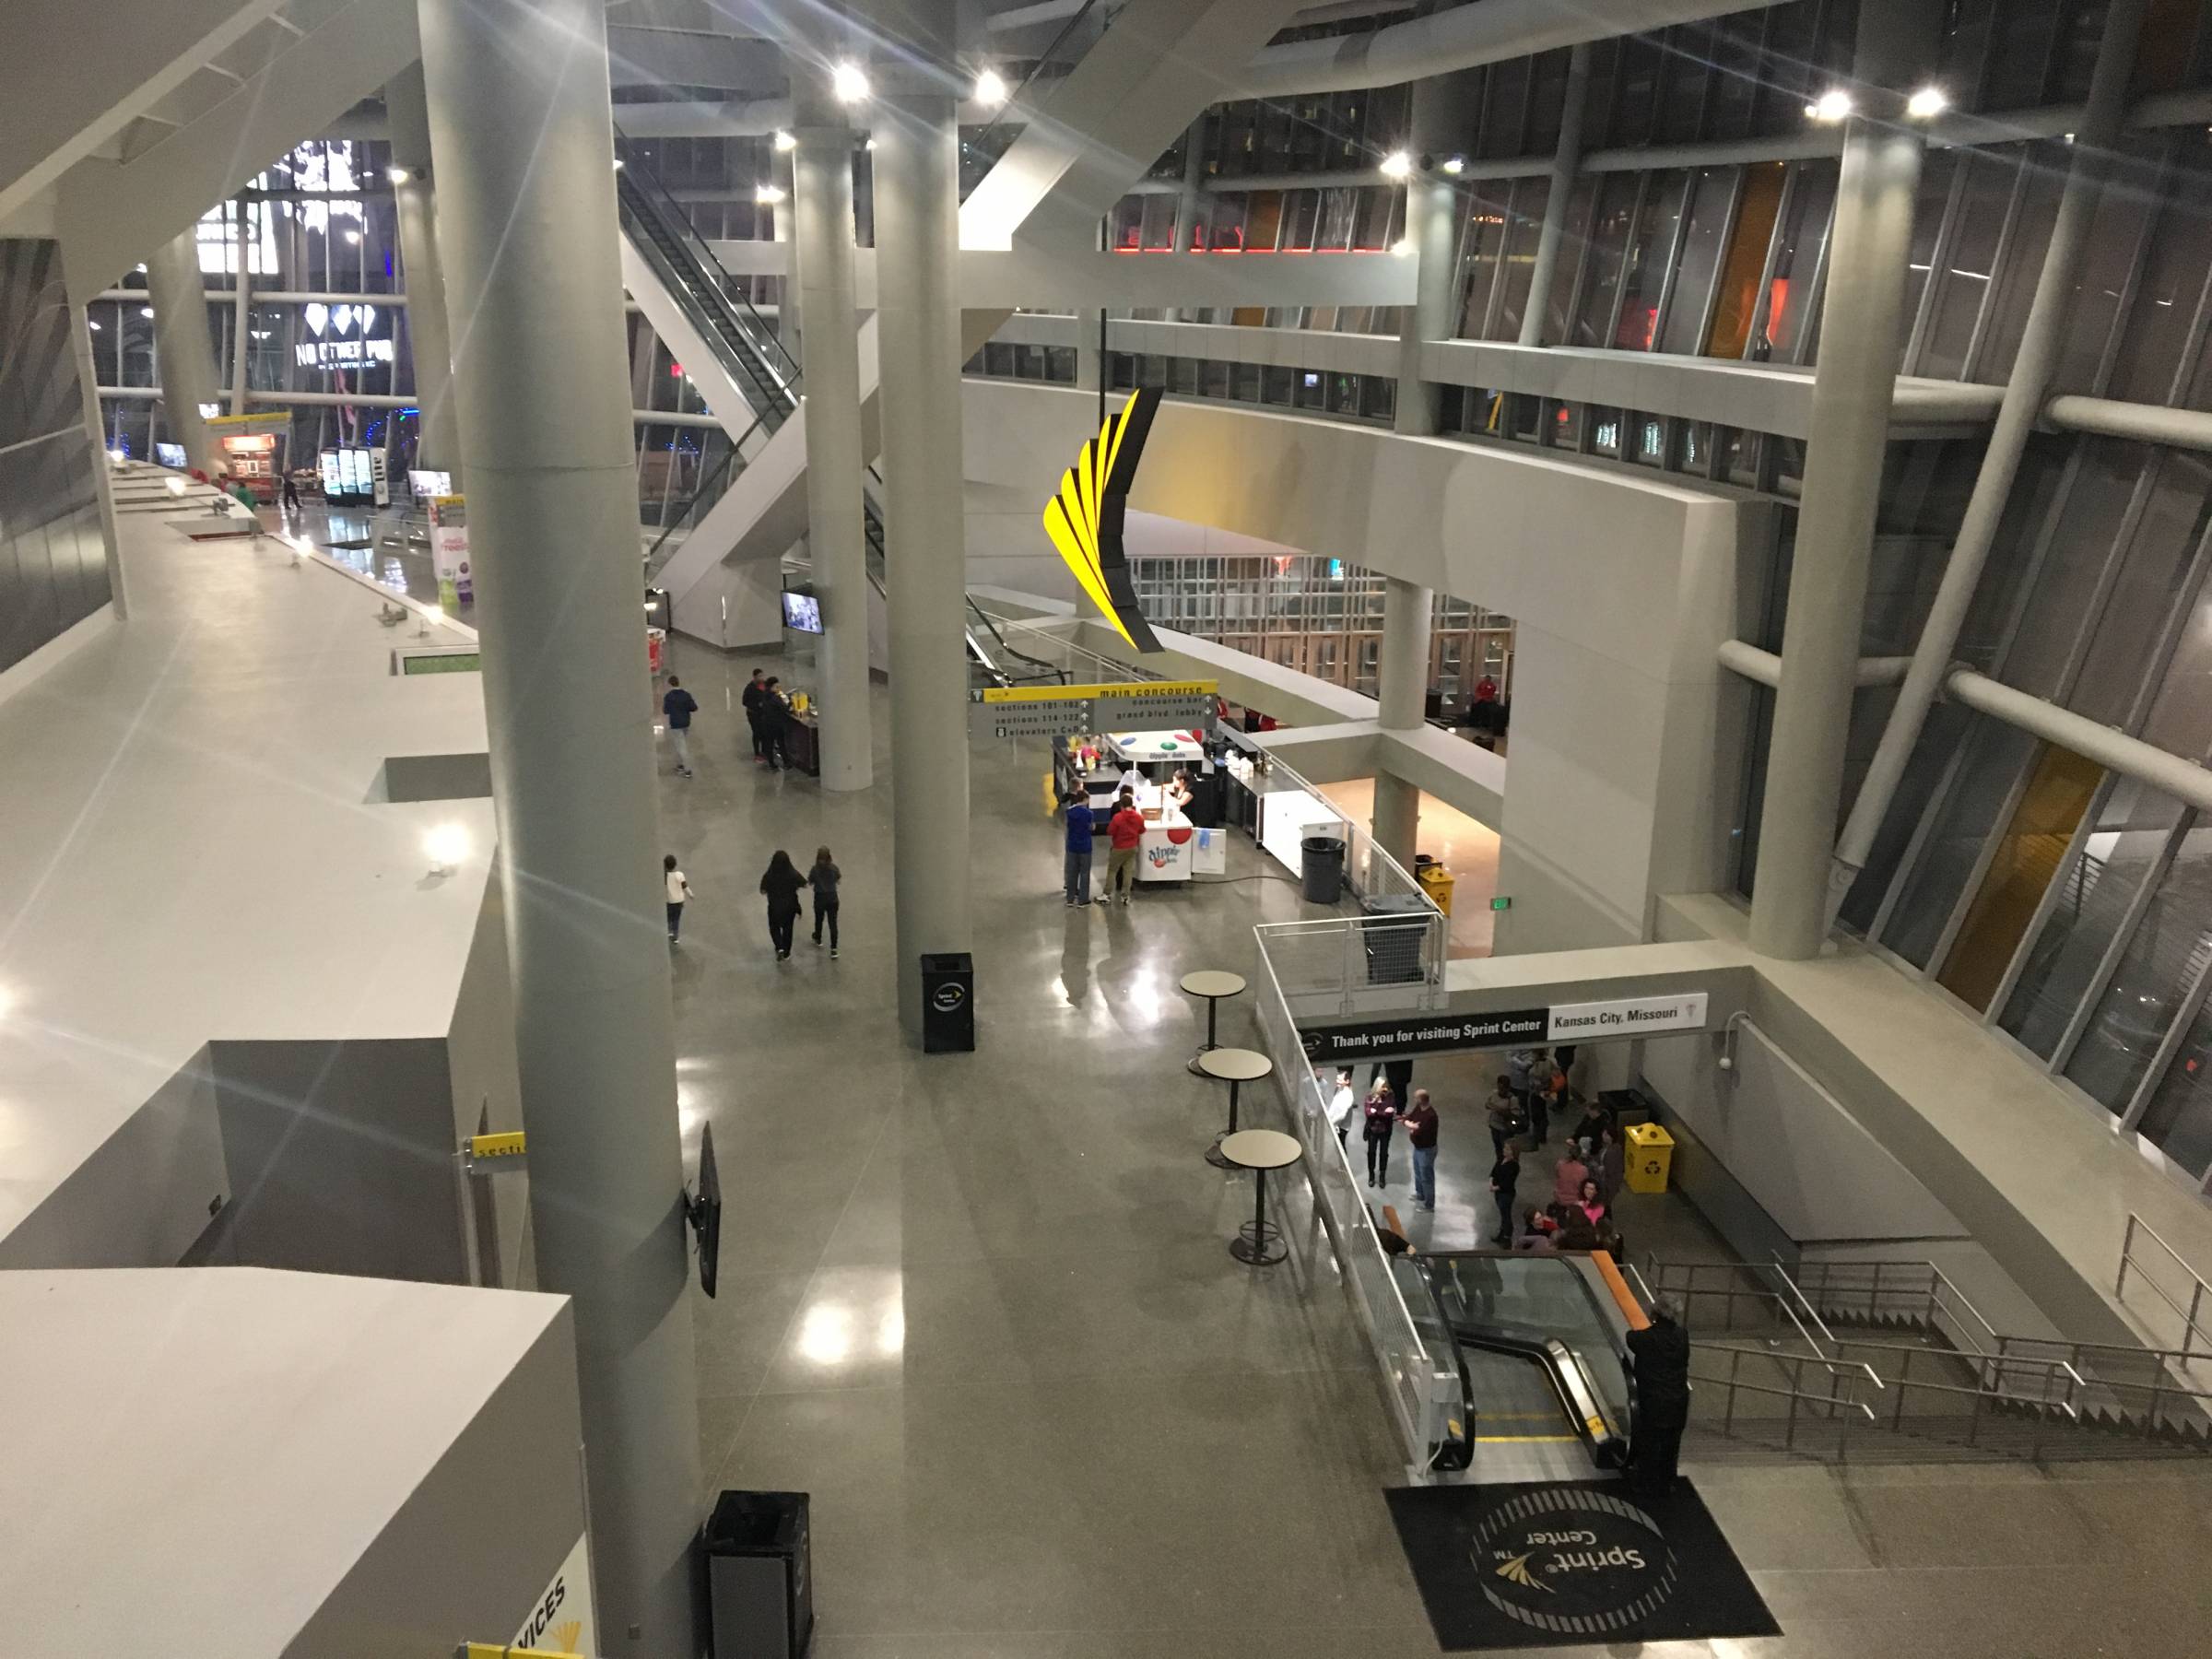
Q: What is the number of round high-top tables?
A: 3